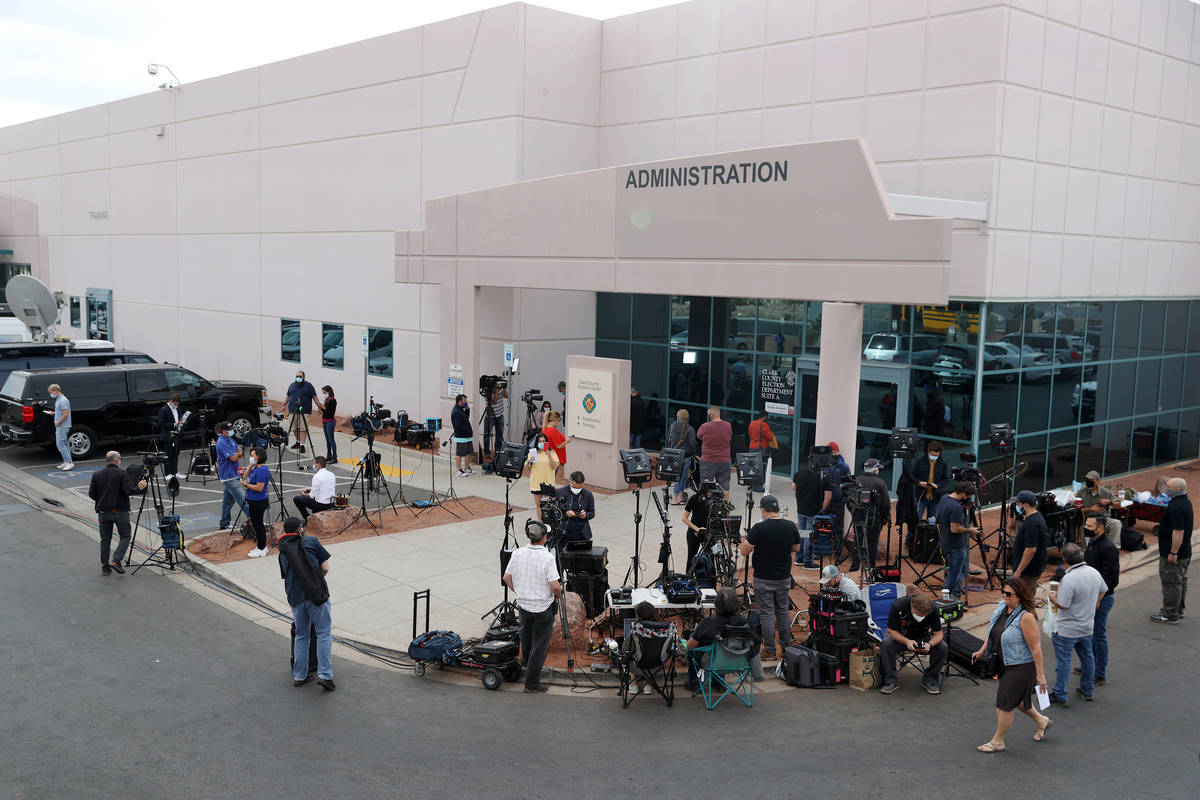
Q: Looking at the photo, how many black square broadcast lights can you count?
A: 7